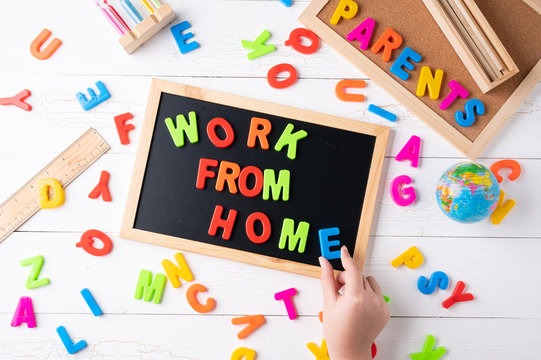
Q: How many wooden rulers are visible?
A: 1